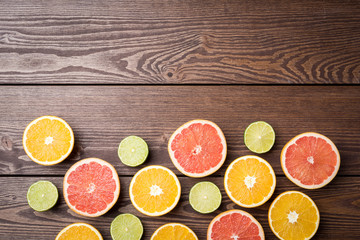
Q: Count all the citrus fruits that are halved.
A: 15